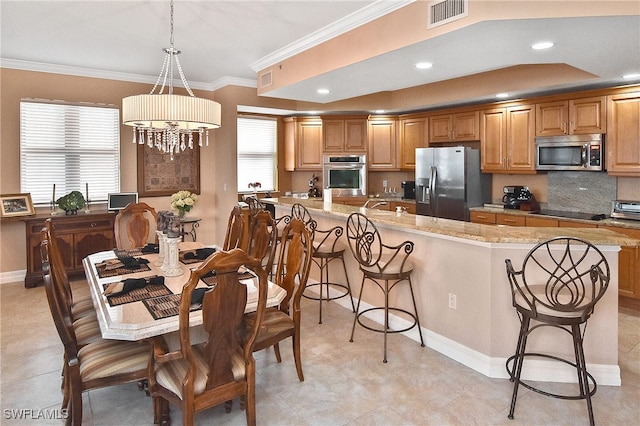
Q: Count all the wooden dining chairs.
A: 8